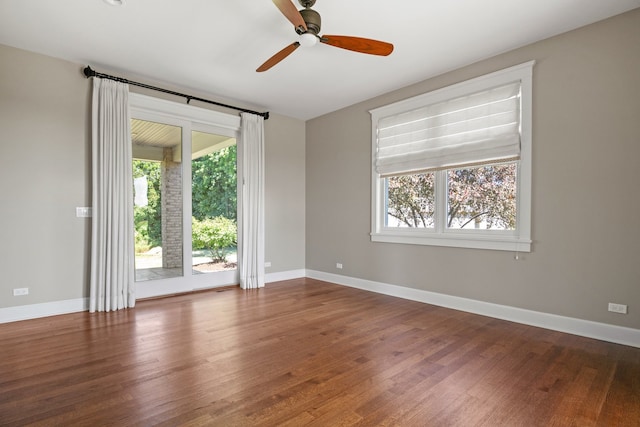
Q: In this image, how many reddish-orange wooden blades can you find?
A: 3